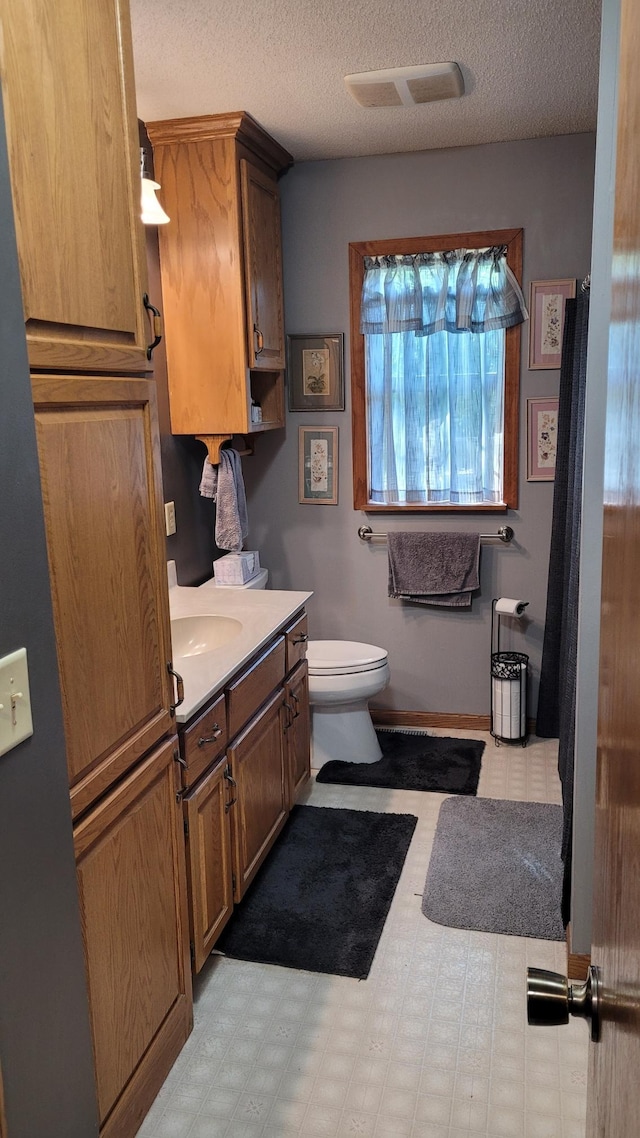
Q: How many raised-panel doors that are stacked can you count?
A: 3